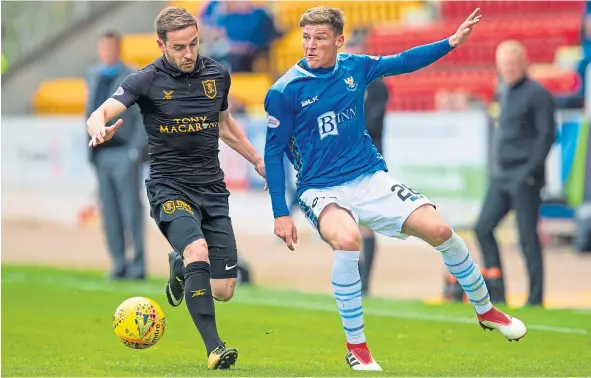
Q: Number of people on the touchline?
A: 3